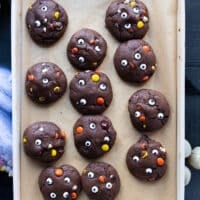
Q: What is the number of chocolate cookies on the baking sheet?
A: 12